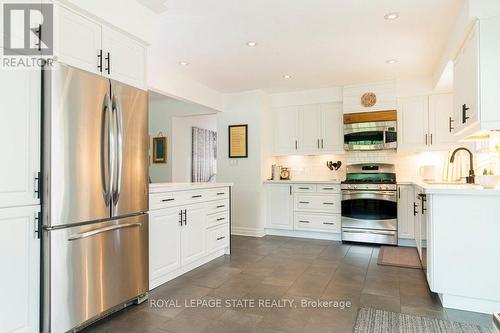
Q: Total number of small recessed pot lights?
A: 5